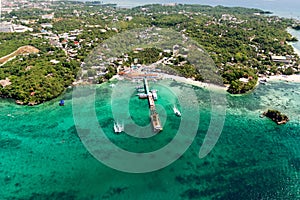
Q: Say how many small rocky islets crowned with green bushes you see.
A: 1